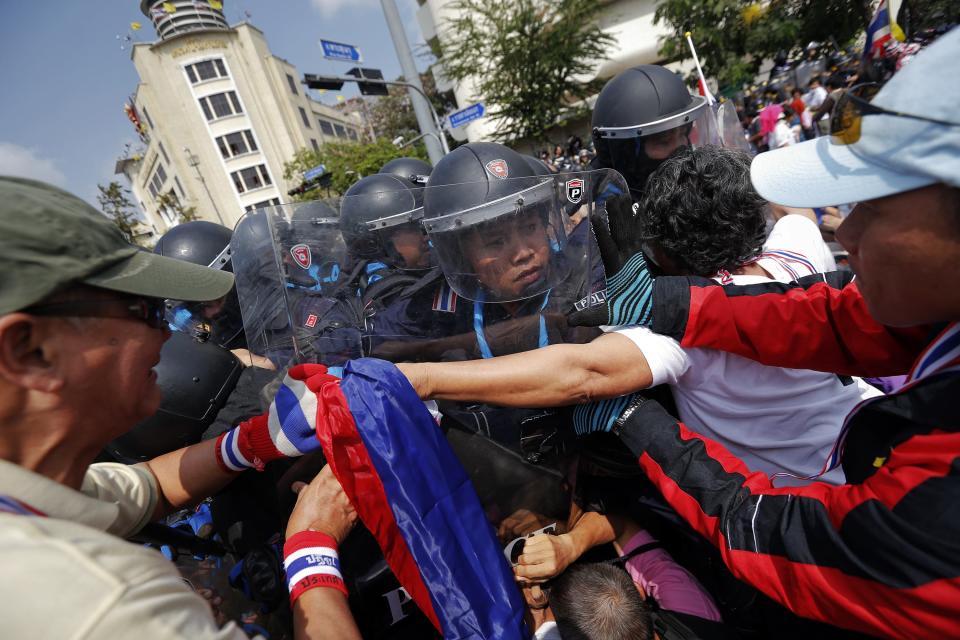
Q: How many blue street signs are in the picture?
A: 3